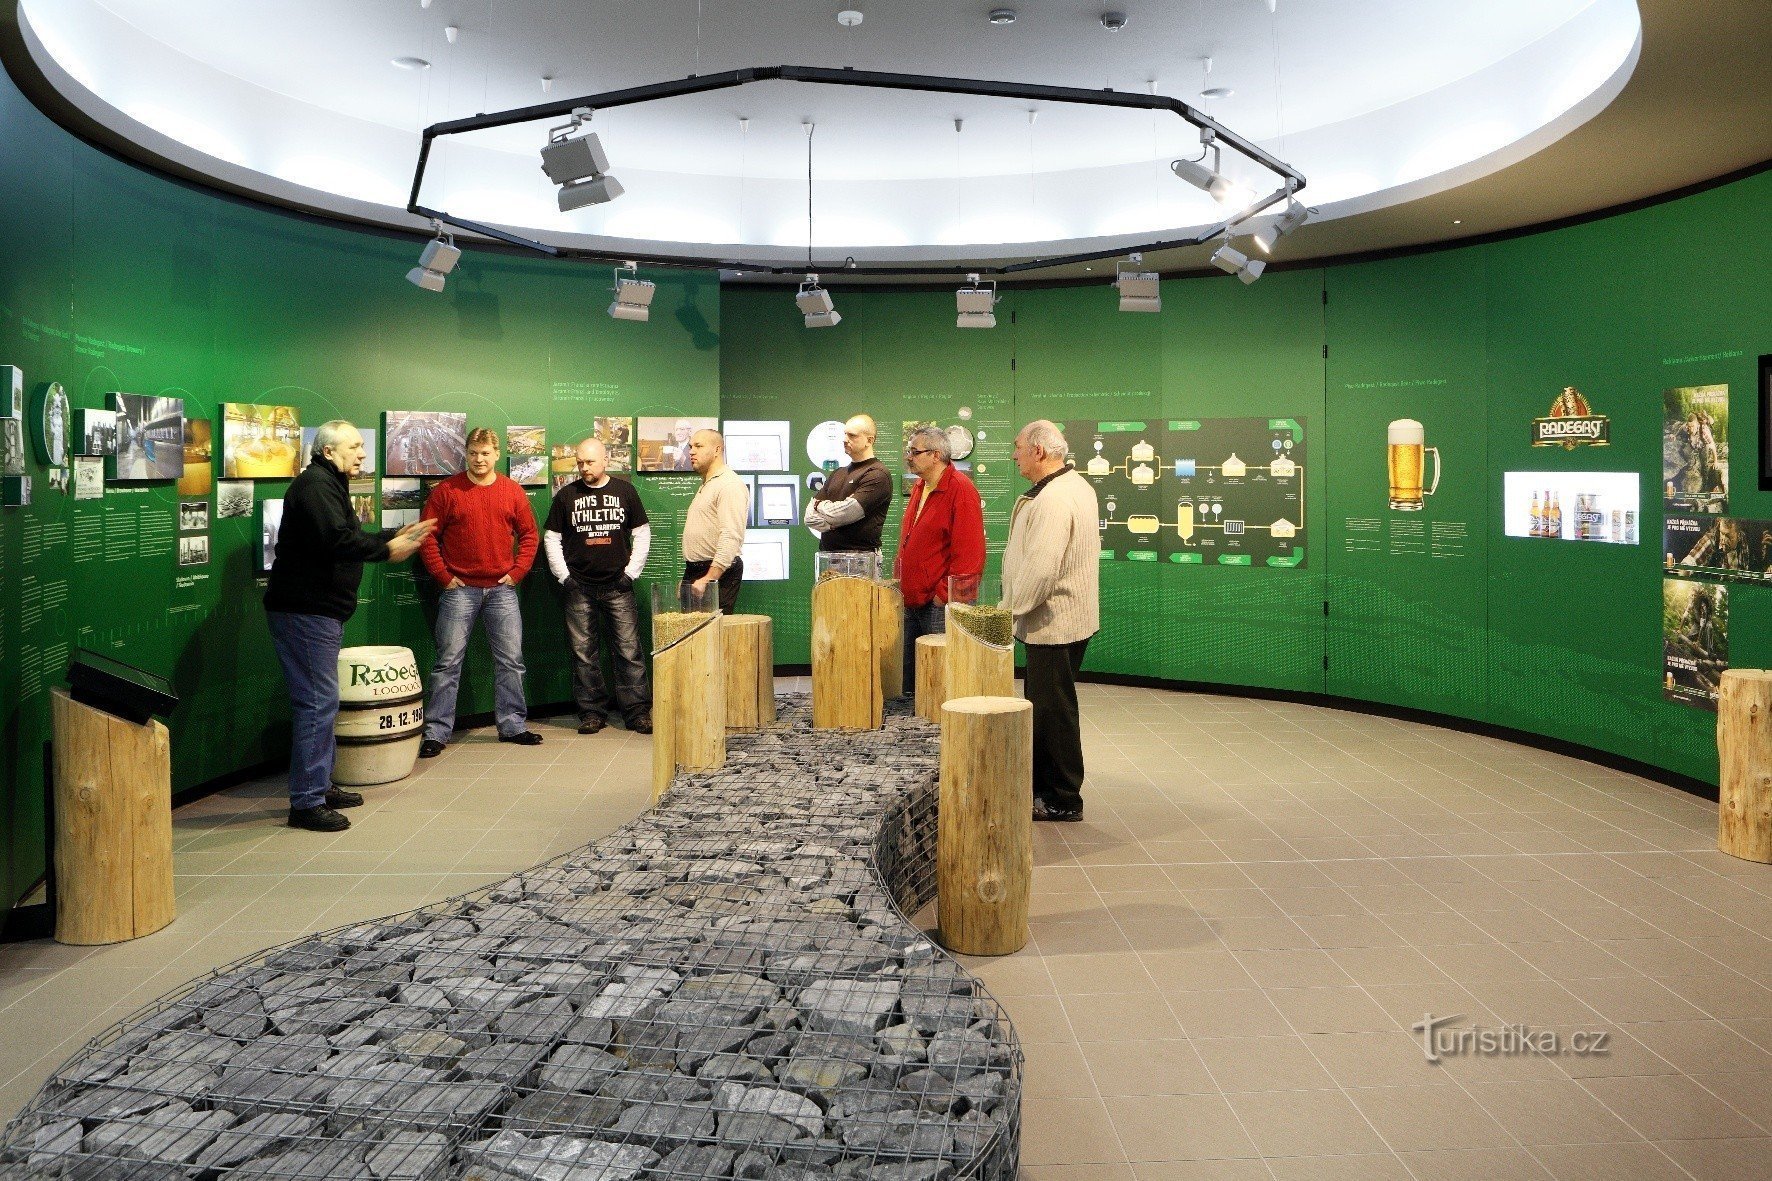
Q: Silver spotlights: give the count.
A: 9